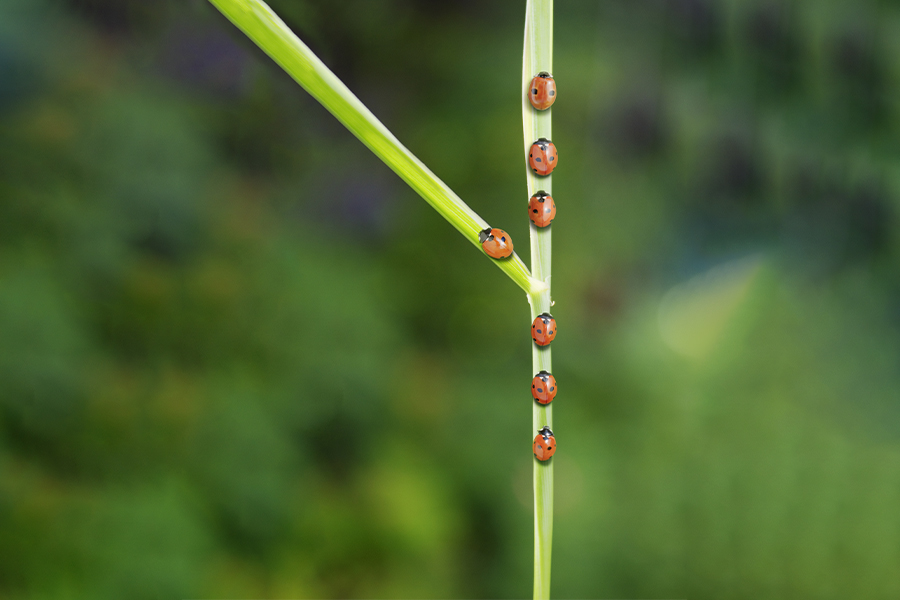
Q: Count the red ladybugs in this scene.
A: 7